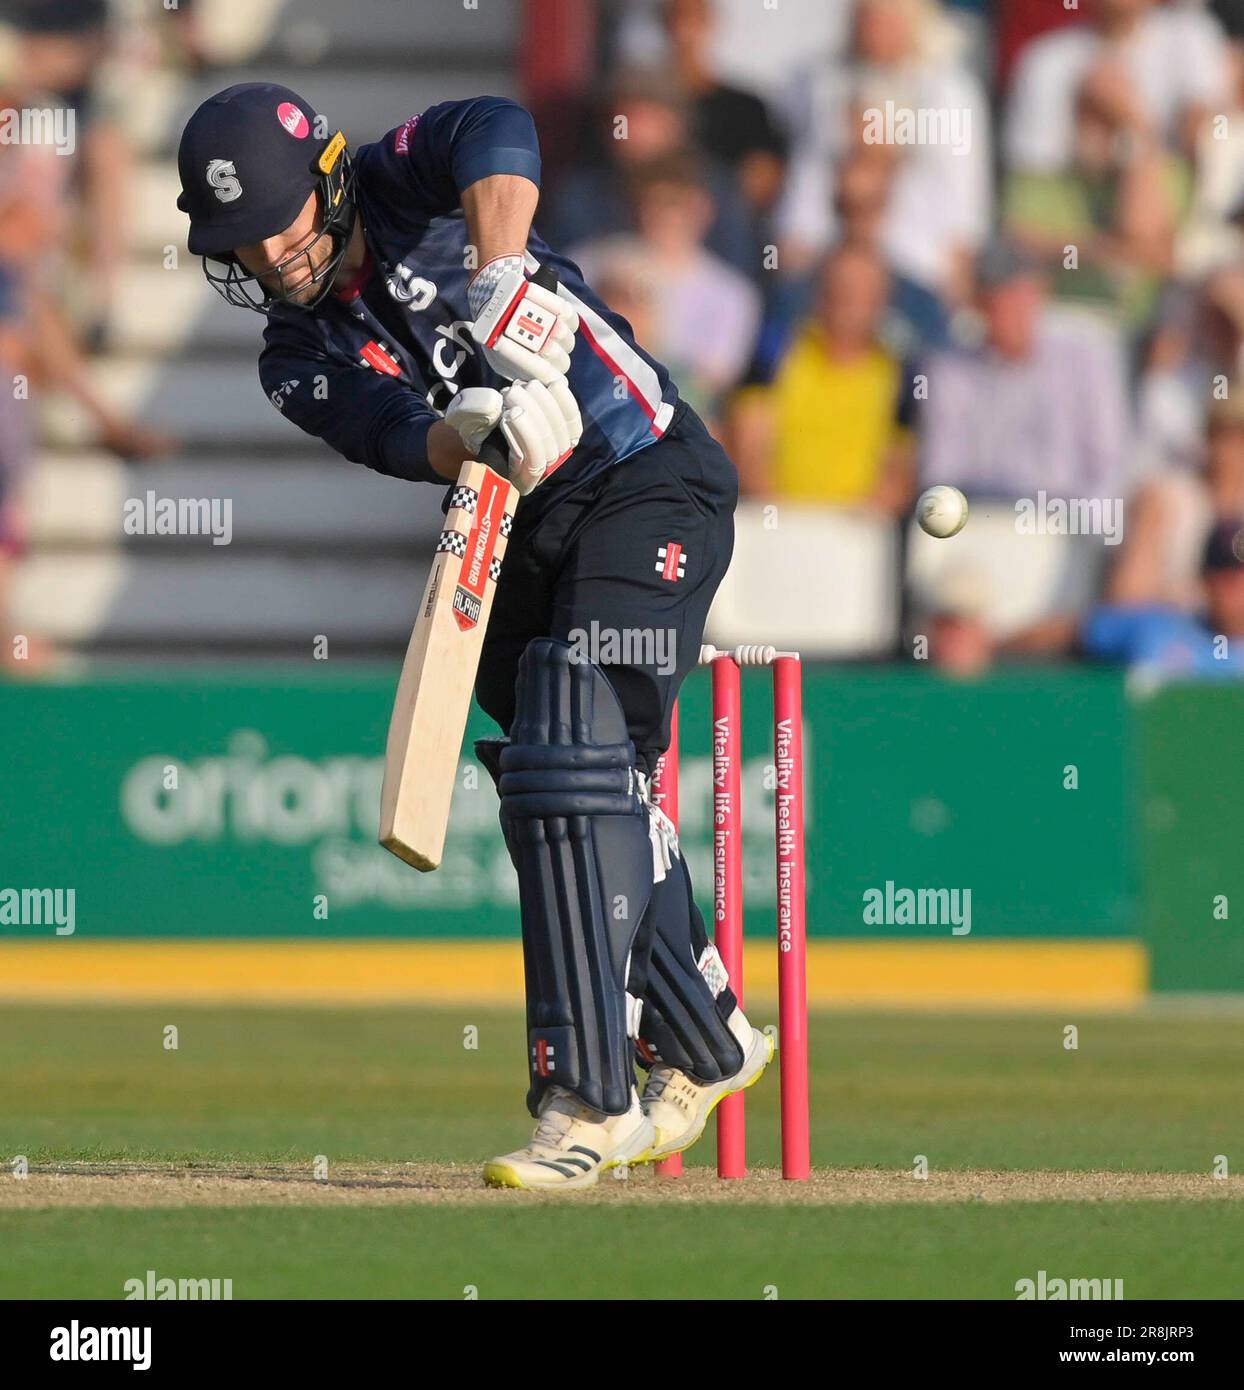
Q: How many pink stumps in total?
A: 3